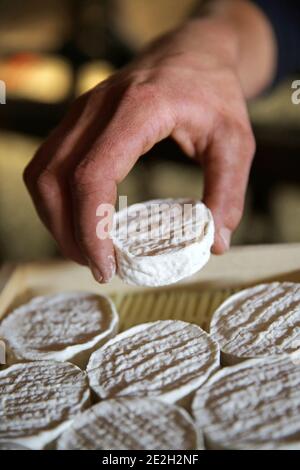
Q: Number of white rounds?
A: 7